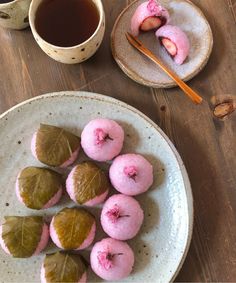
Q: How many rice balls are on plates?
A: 11